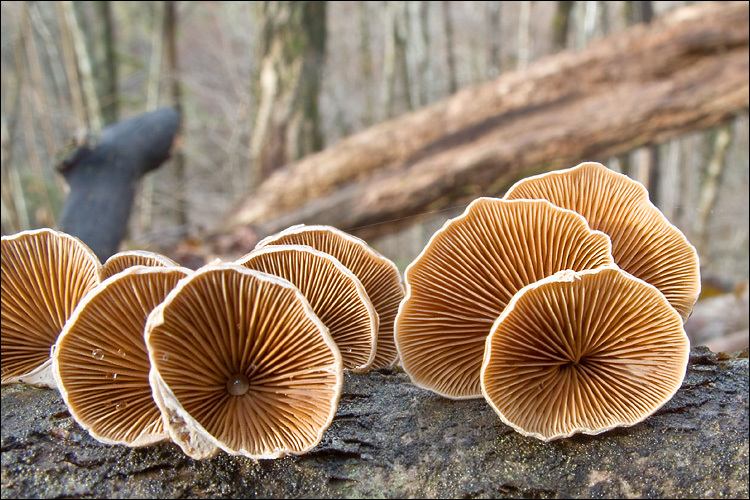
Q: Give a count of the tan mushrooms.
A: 9